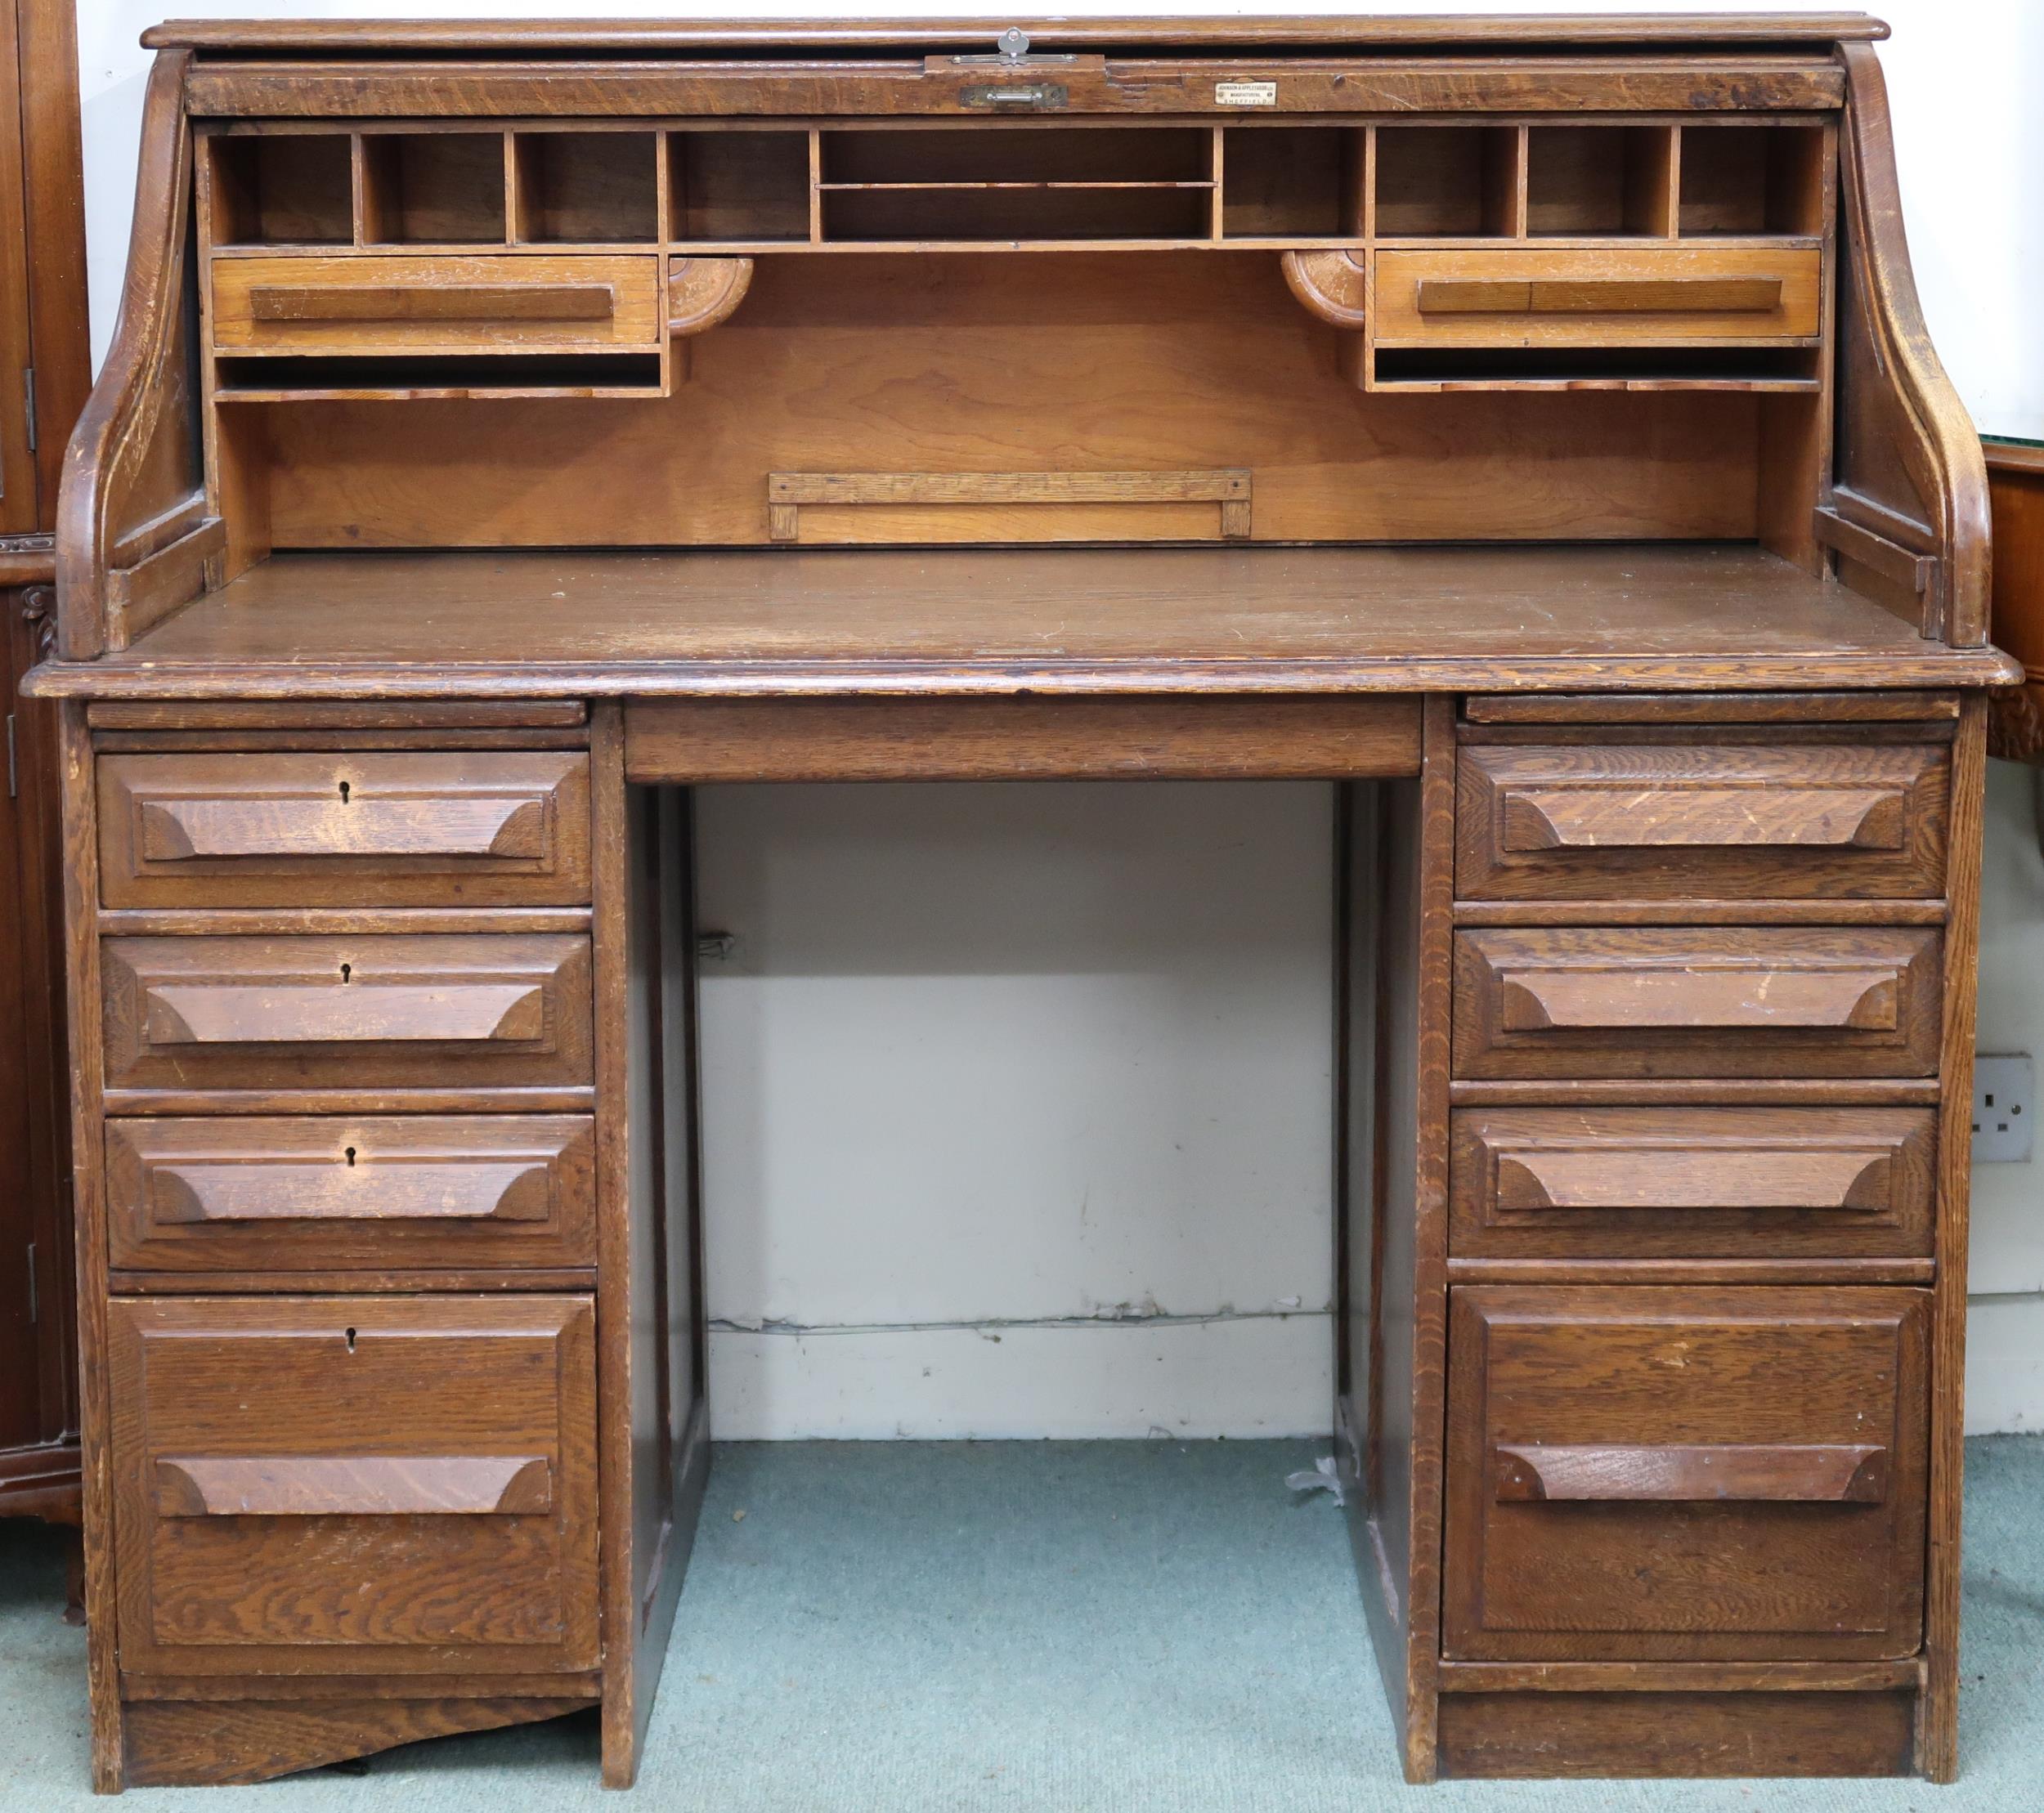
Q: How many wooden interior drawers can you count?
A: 2